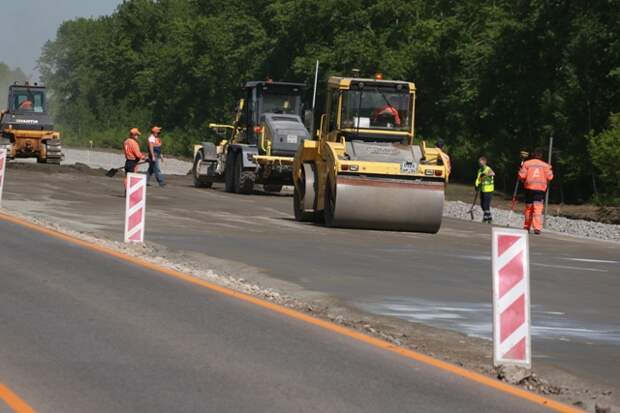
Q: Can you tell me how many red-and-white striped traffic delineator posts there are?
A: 3